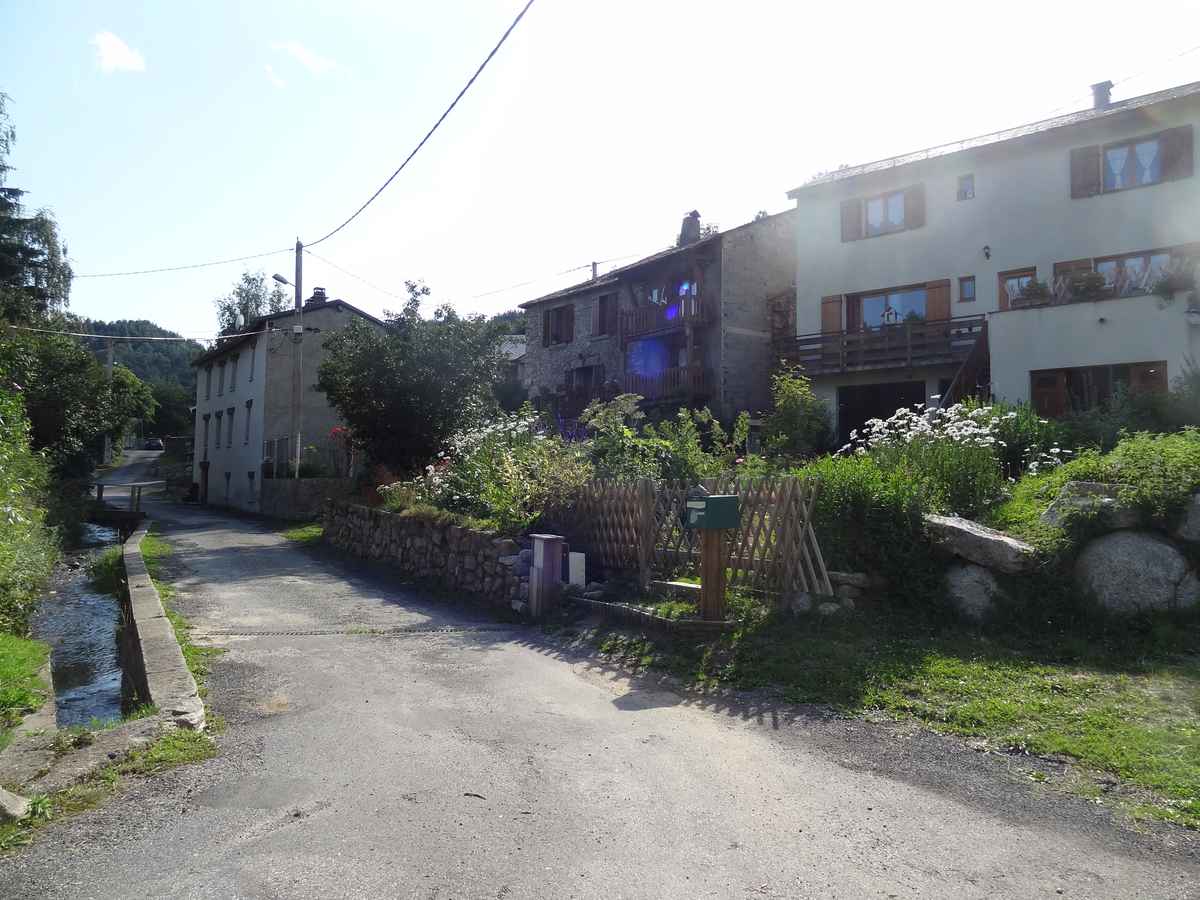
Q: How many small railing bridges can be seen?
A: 1